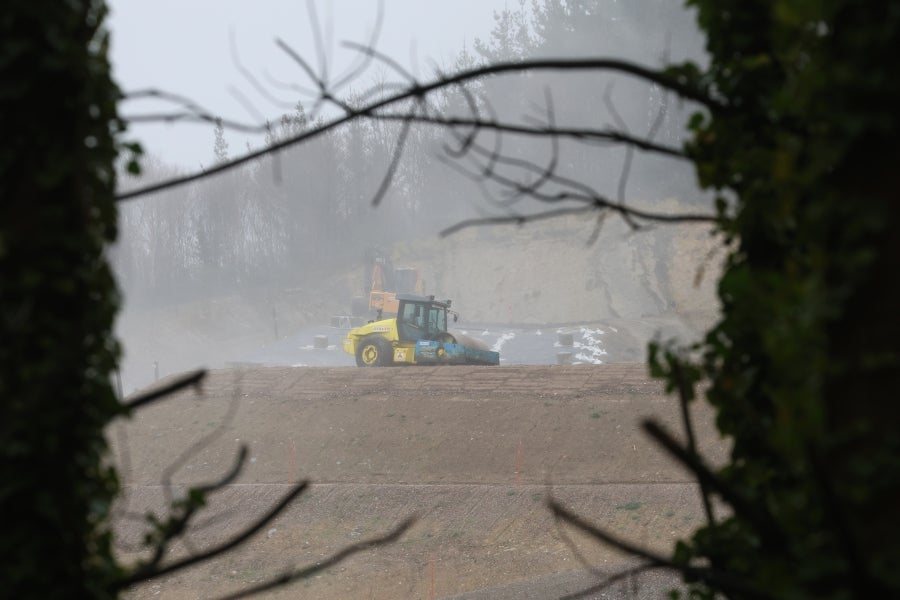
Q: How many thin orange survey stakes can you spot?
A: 3